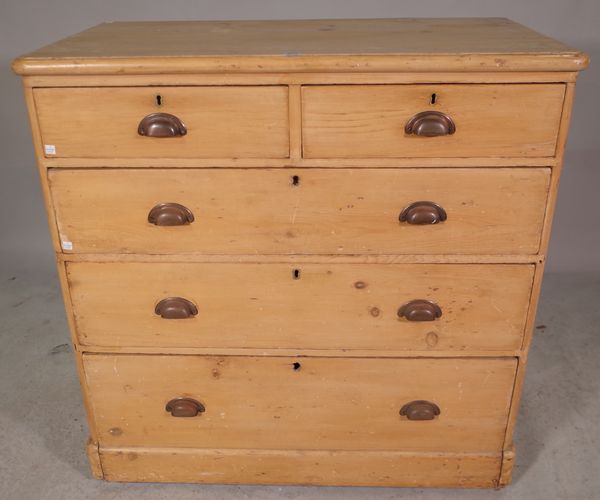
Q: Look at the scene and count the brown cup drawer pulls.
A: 8